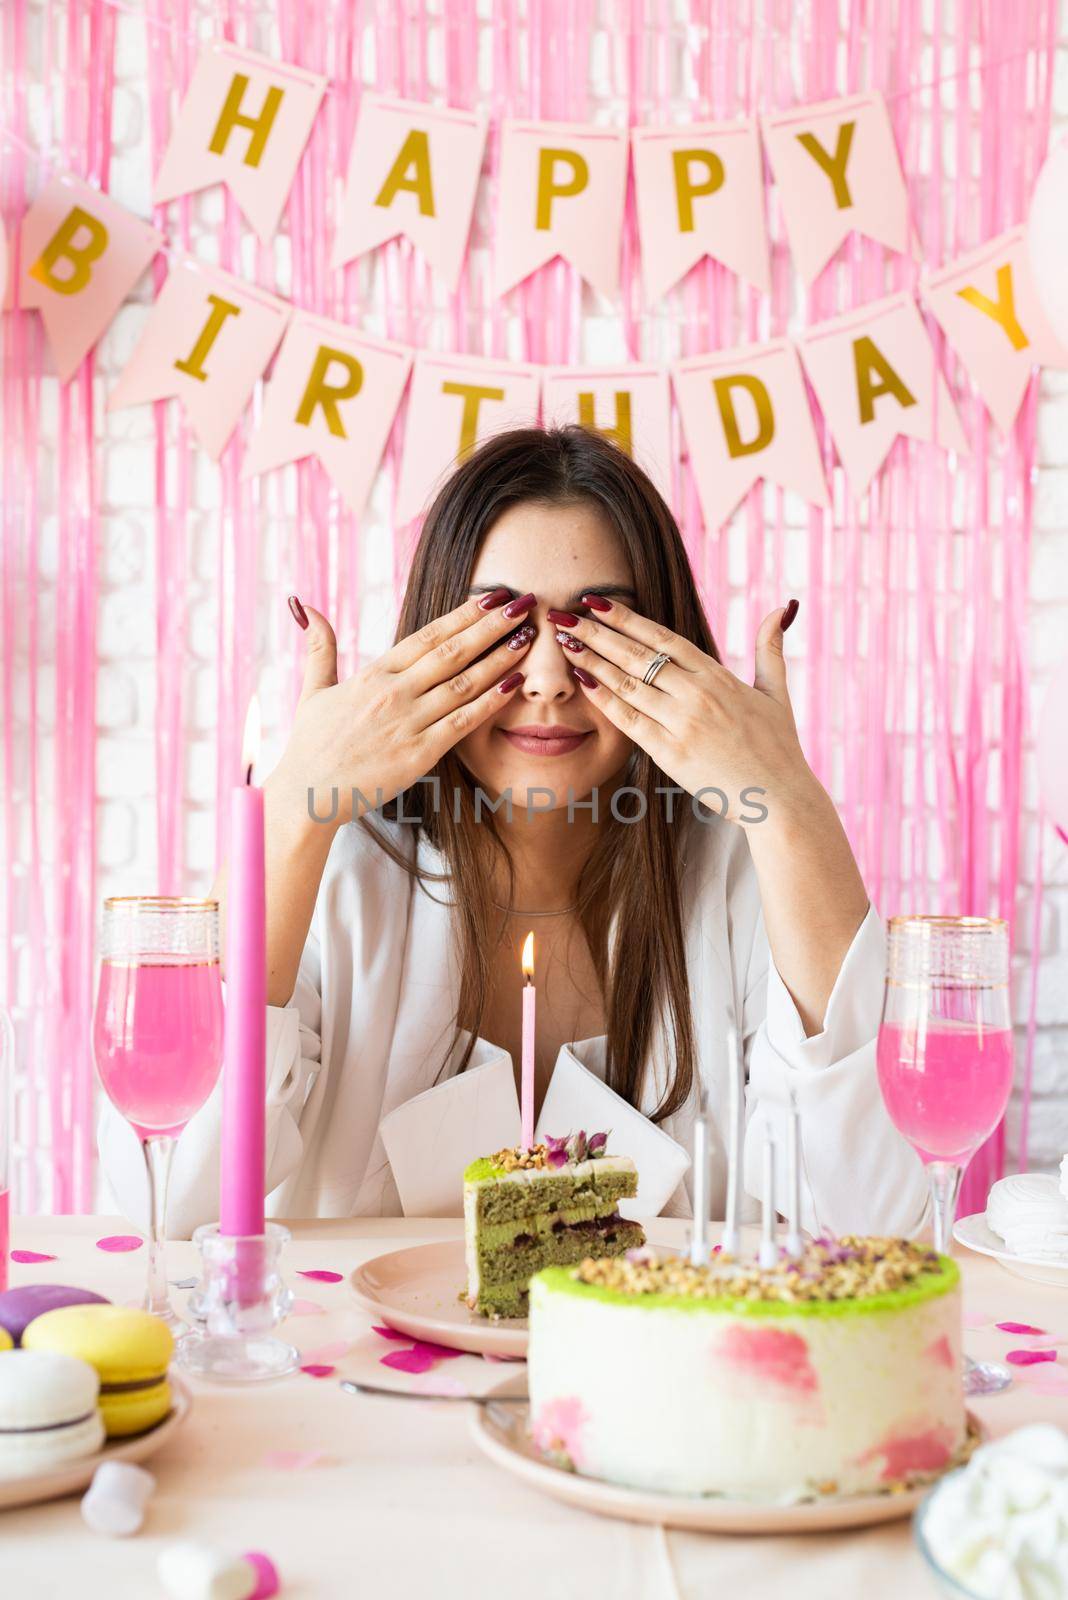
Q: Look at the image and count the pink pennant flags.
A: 13